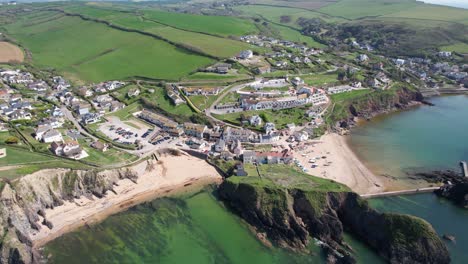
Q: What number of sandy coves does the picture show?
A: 2